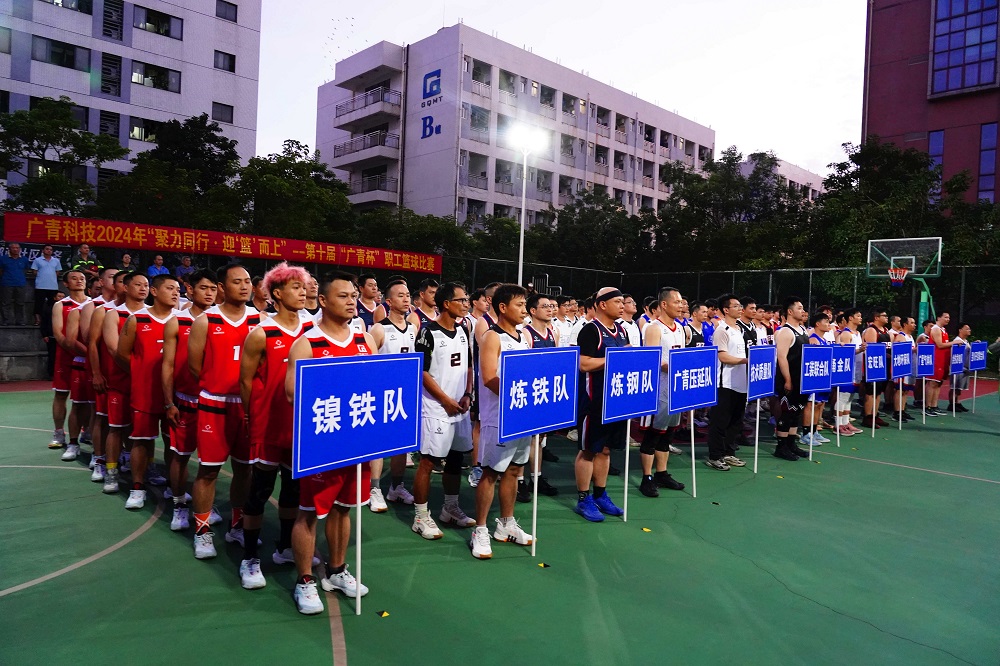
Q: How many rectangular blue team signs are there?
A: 12